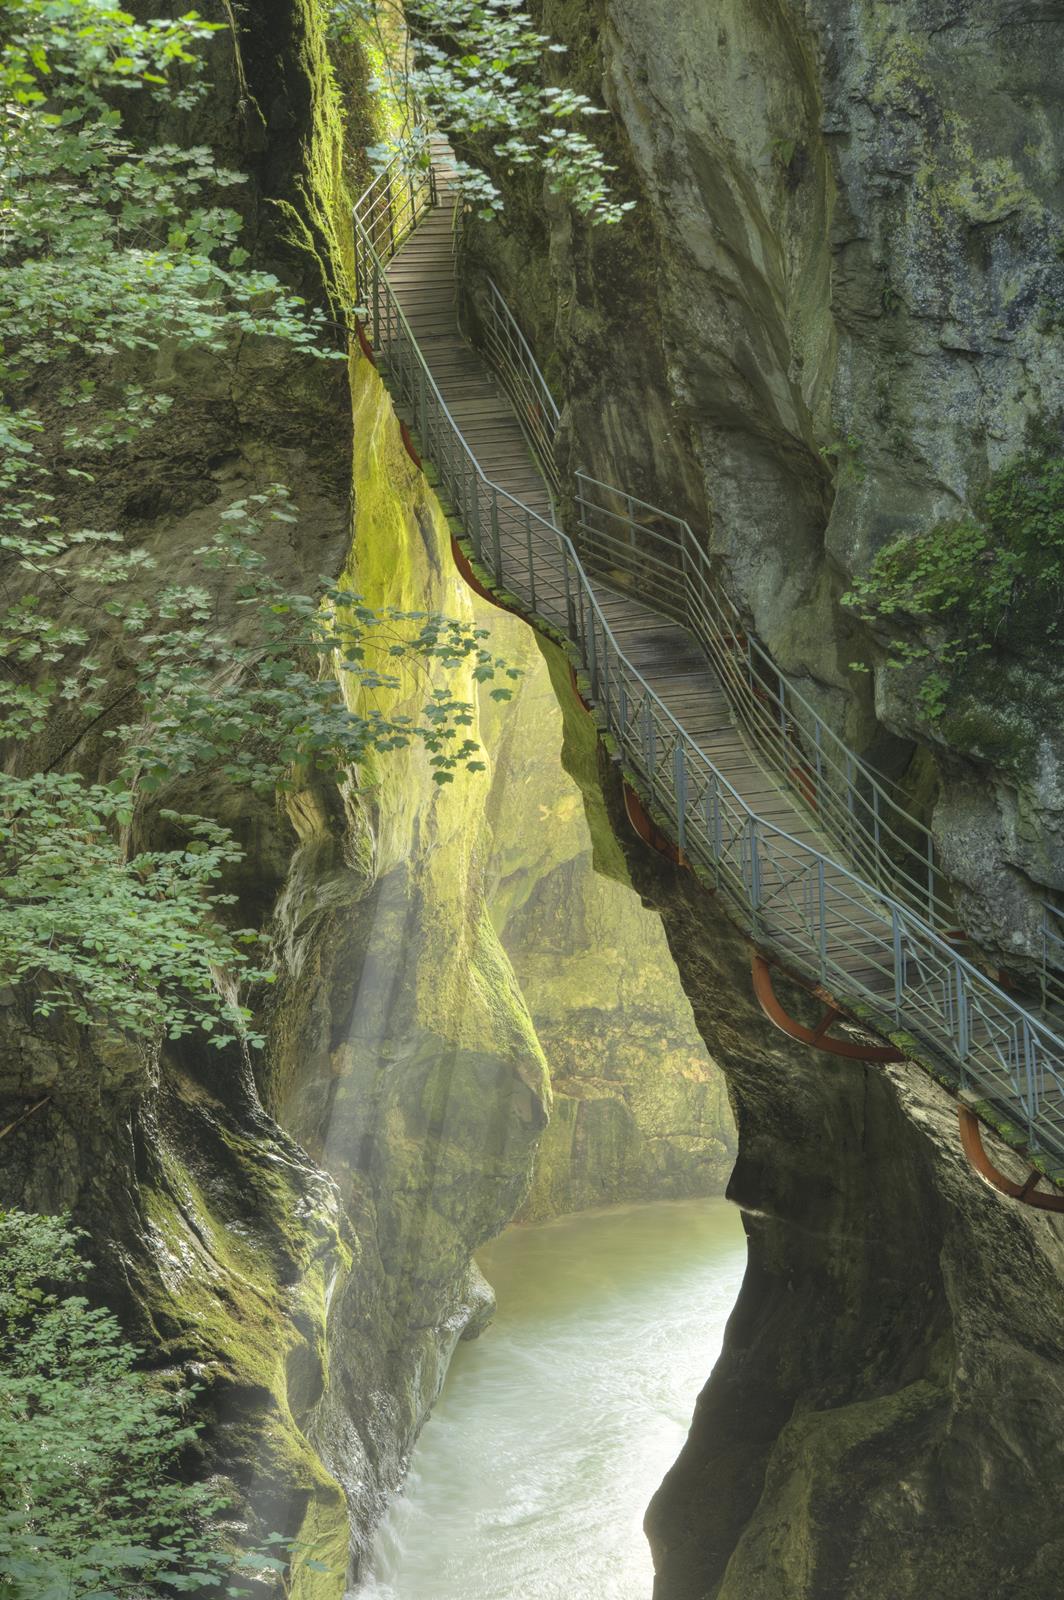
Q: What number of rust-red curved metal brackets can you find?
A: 7